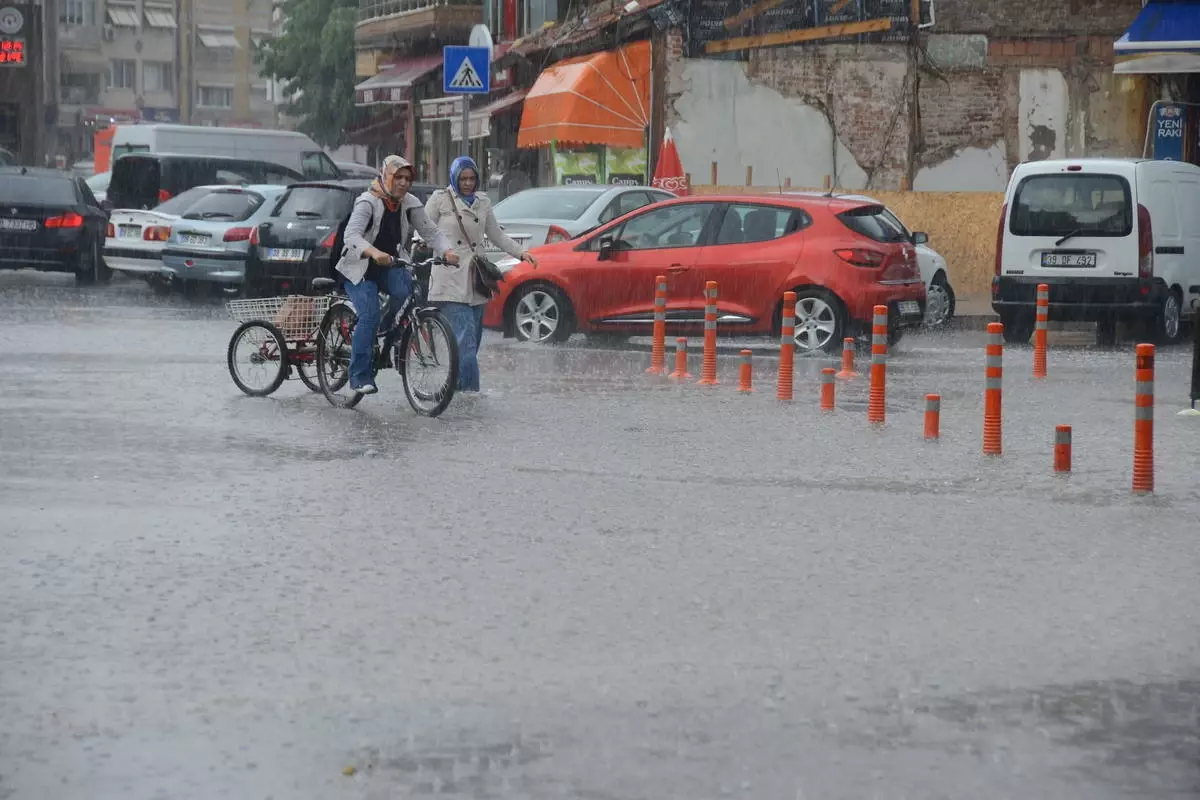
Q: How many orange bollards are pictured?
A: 13